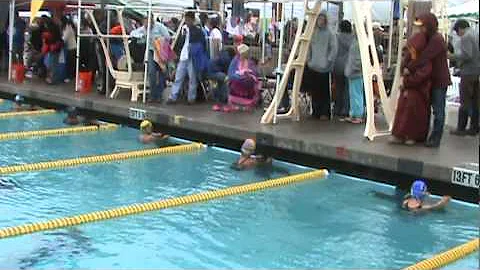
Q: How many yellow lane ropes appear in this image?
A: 5